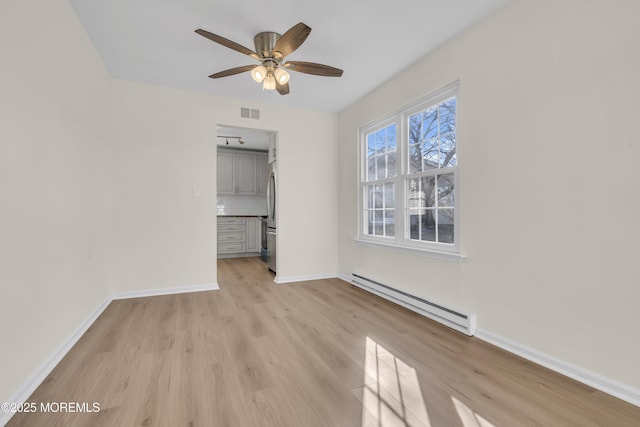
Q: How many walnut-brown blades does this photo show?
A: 5